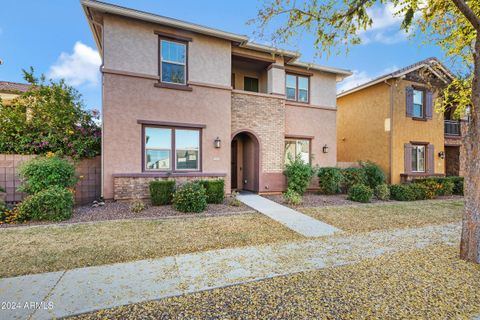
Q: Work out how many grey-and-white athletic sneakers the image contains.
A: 0